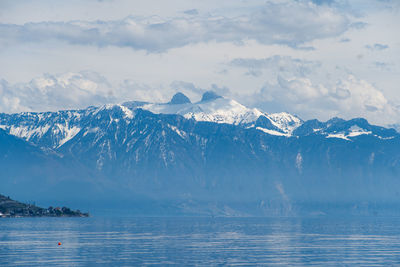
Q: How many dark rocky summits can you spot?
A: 2